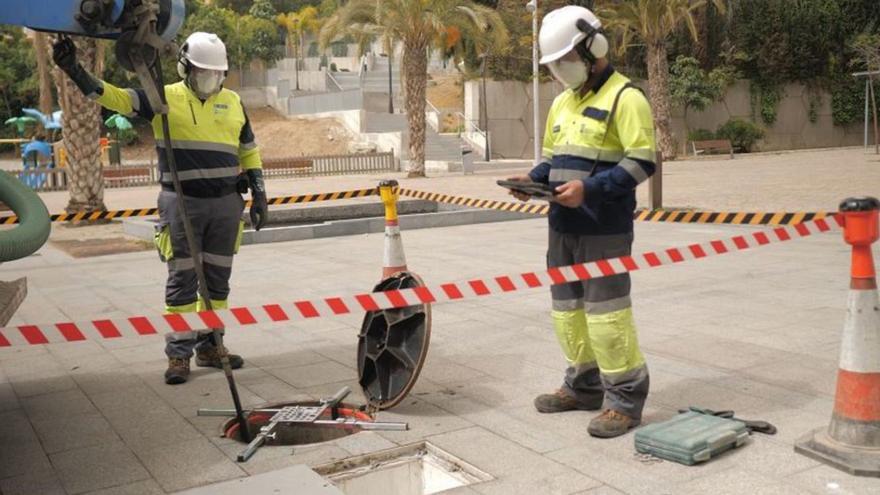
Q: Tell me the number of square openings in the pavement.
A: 1